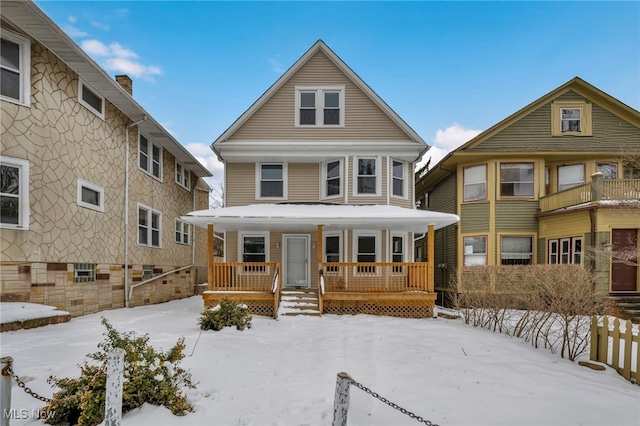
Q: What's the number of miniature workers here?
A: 0